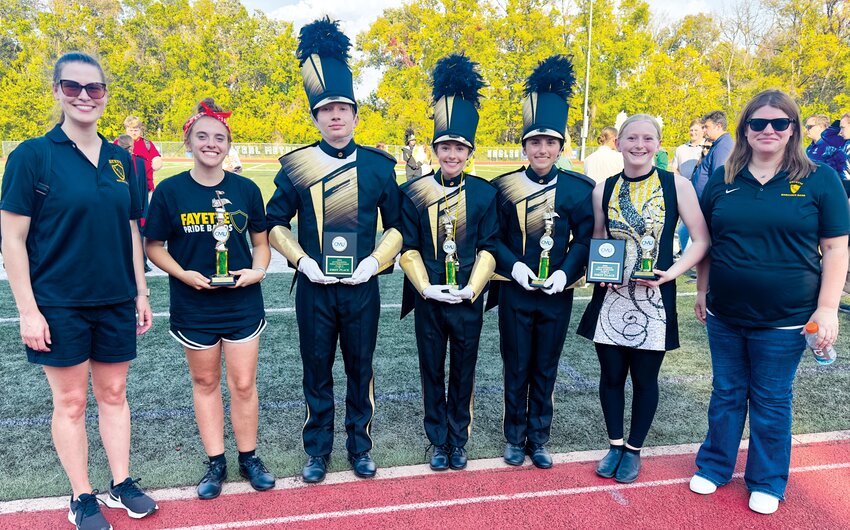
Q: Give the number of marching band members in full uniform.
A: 3